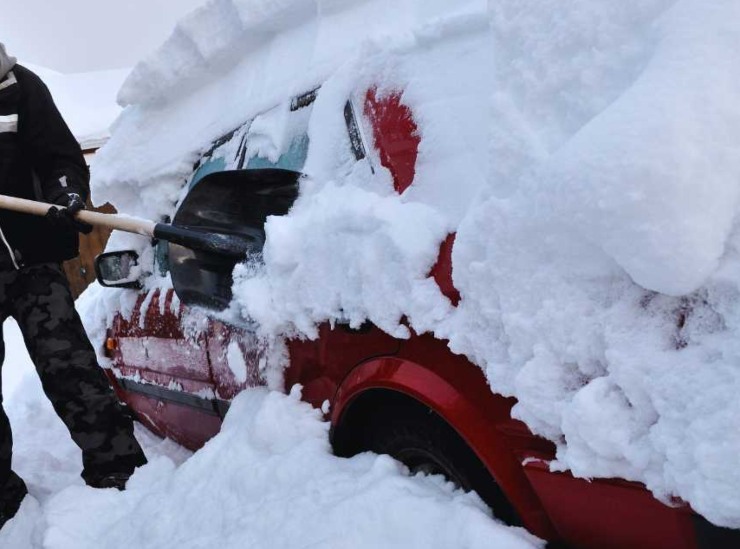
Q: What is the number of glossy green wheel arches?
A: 0